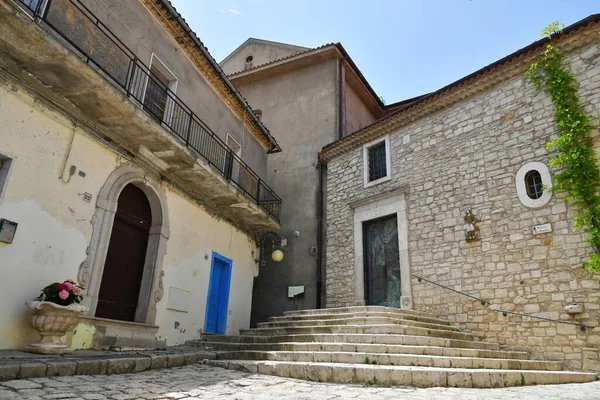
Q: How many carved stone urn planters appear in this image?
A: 1